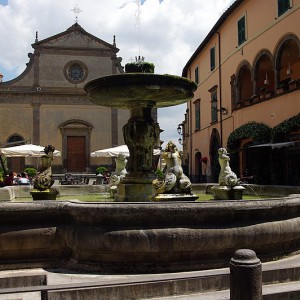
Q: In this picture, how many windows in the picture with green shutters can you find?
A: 6